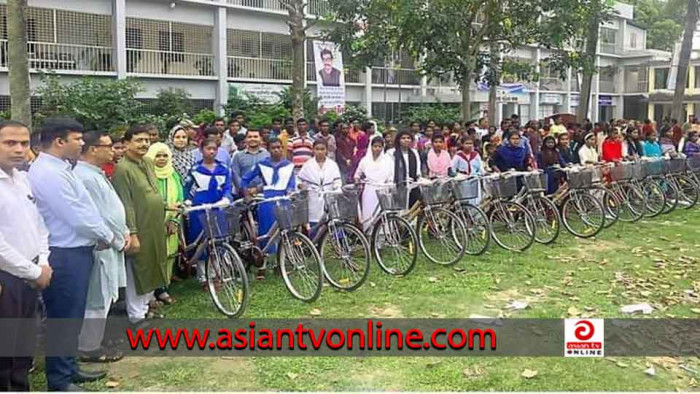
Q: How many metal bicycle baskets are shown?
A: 15